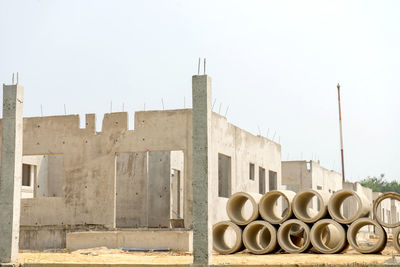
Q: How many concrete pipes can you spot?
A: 11